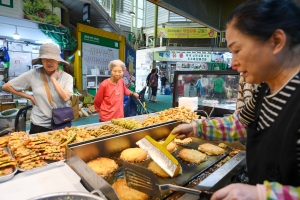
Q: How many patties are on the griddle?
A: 8